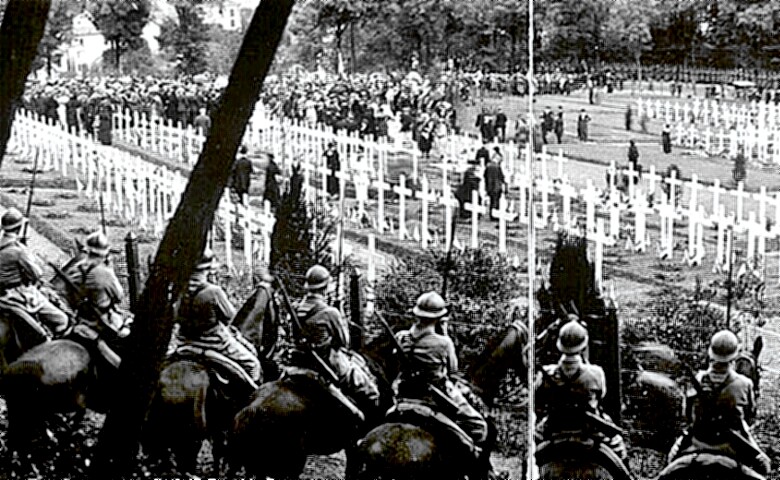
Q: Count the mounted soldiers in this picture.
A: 7